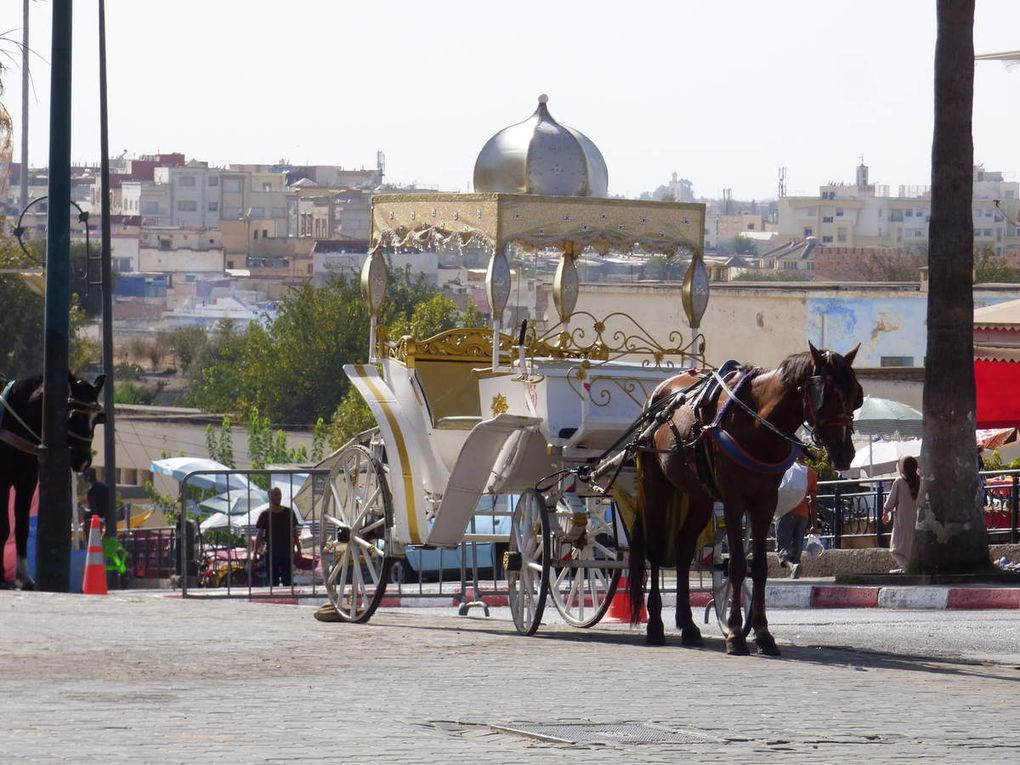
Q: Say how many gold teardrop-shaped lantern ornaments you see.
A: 4